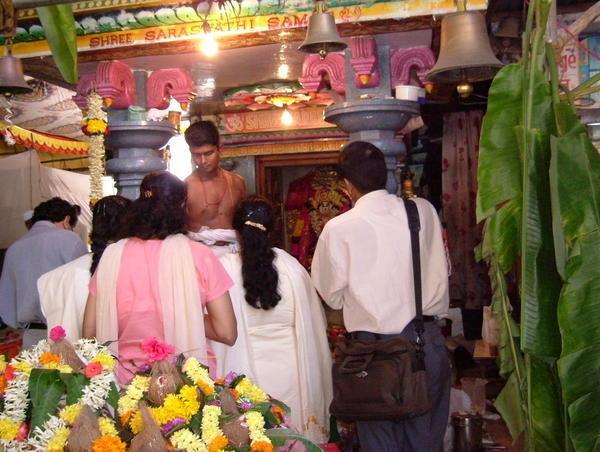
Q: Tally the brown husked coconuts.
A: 5